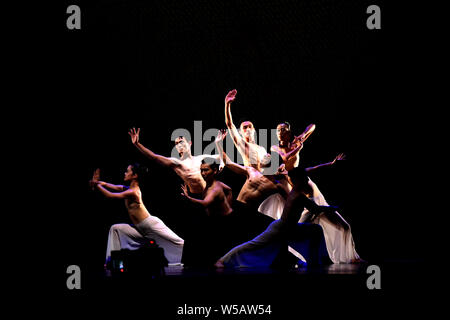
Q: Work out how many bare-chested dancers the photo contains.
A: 4